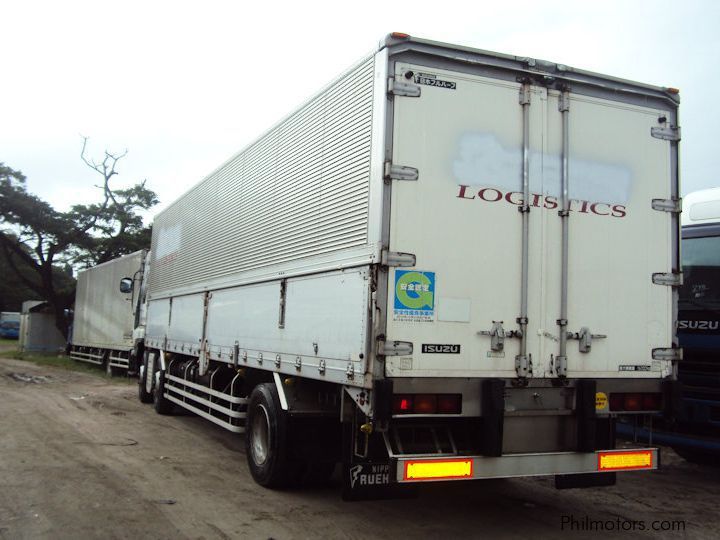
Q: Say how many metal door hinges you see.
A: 8